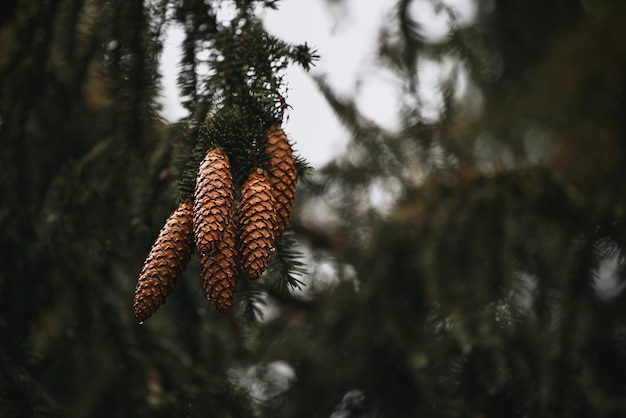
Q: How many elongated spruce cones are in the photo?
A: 5